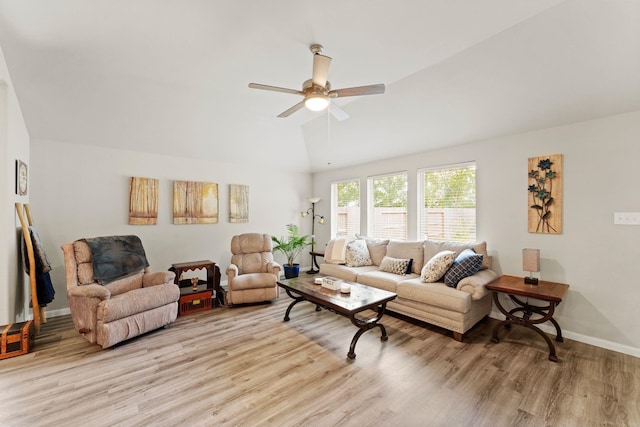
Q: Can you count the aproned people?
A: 0